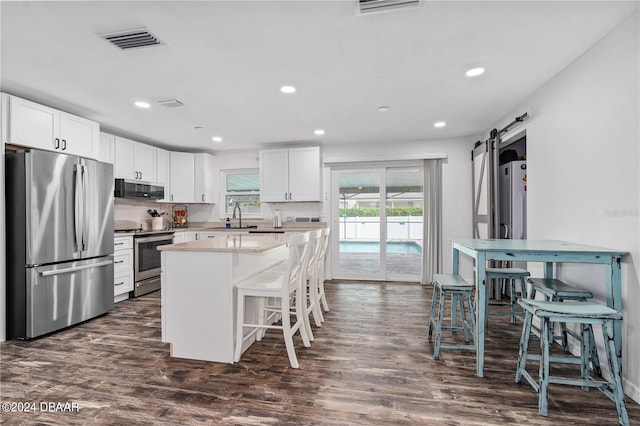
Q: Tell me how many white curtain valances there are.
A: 1